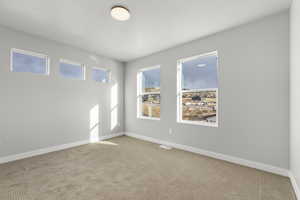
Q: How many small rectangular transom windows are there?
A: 3